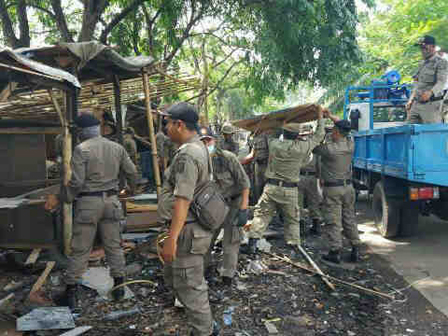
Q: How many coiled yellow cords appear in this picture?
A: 1